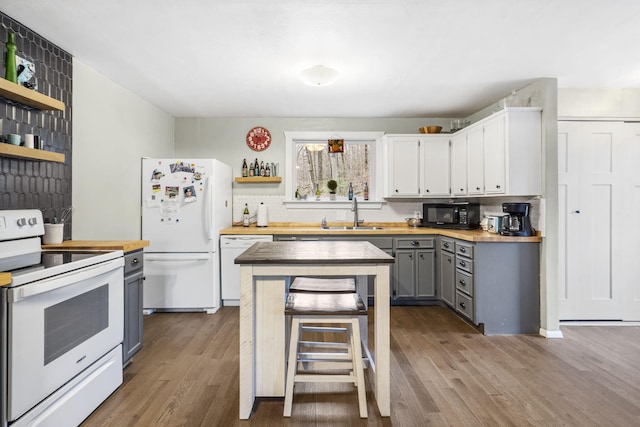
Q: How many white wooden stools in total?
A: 2